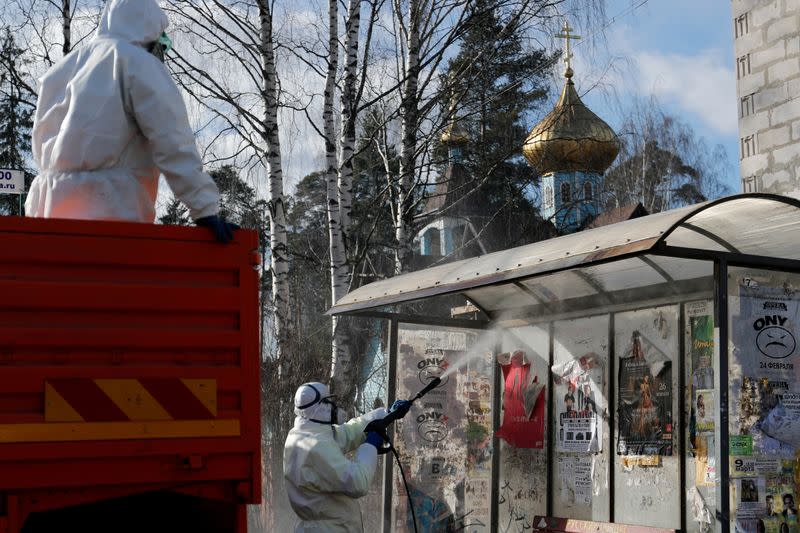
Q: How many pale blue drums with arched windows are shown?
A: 1